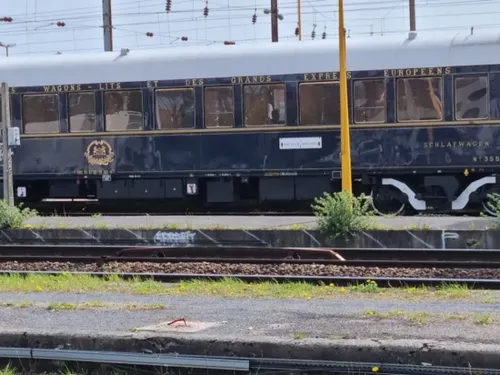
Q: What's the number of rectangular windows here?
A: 10